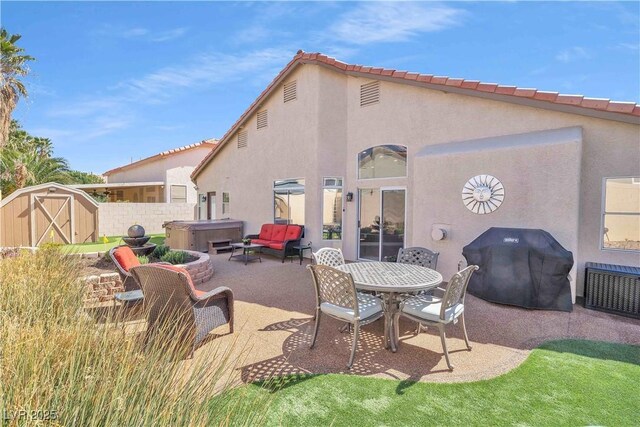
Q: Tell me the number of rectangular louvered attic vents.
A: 4